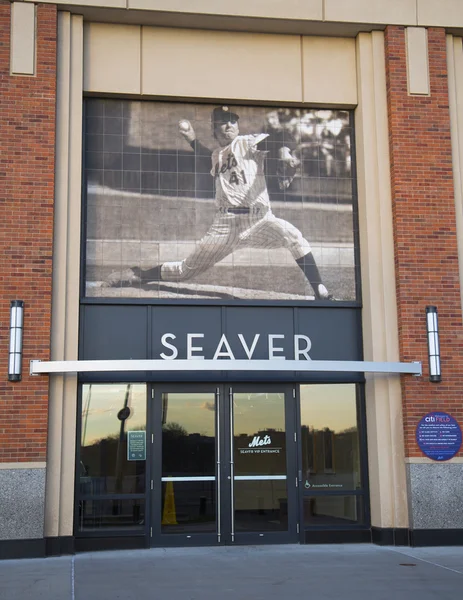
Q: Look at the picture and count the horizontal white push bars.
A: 2